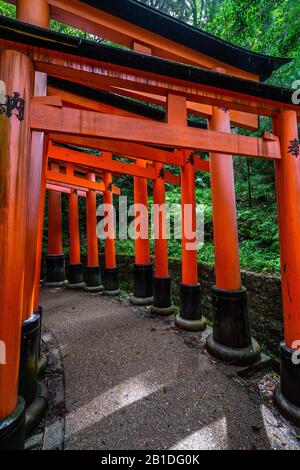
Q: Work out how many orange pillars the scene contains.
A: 12